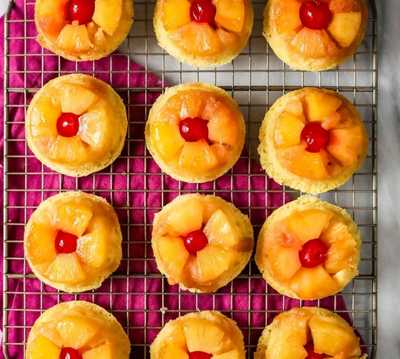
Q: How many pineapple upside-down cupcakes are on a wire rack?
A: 12